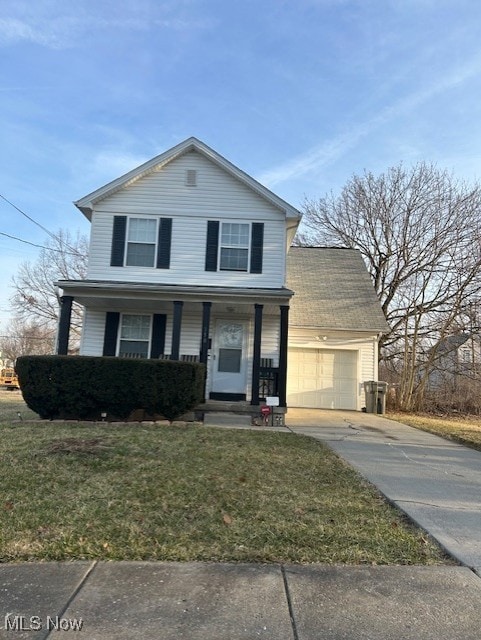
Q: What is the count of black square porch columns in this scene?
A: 5